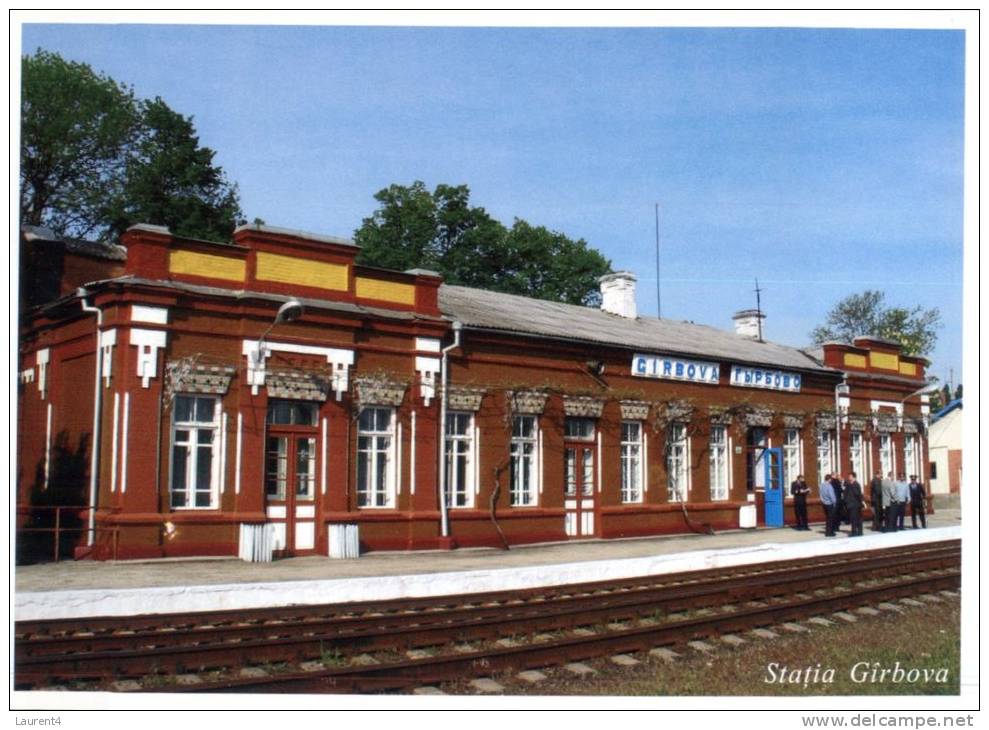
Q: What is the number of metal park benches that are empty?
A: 0